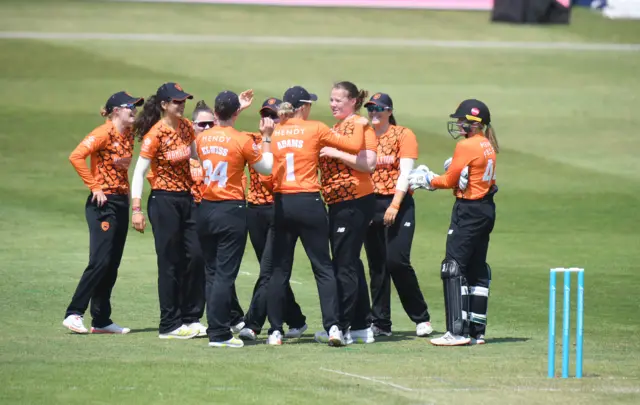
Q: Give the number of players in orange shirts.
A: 9